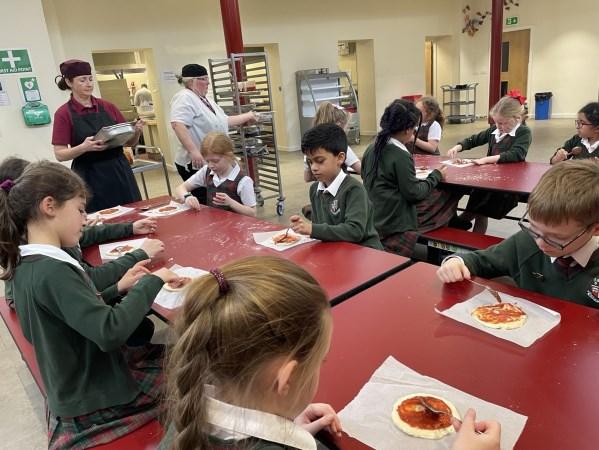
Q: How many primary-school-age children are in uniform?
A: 11